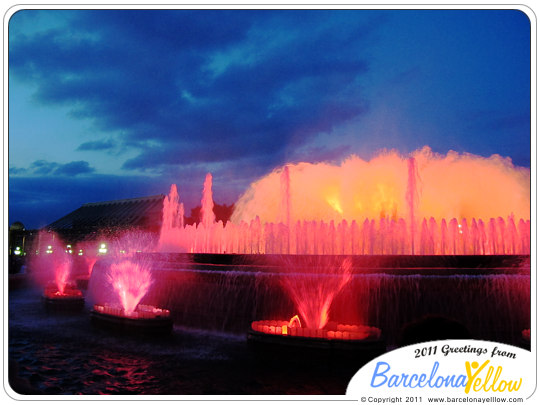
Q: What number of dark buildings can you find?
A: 1